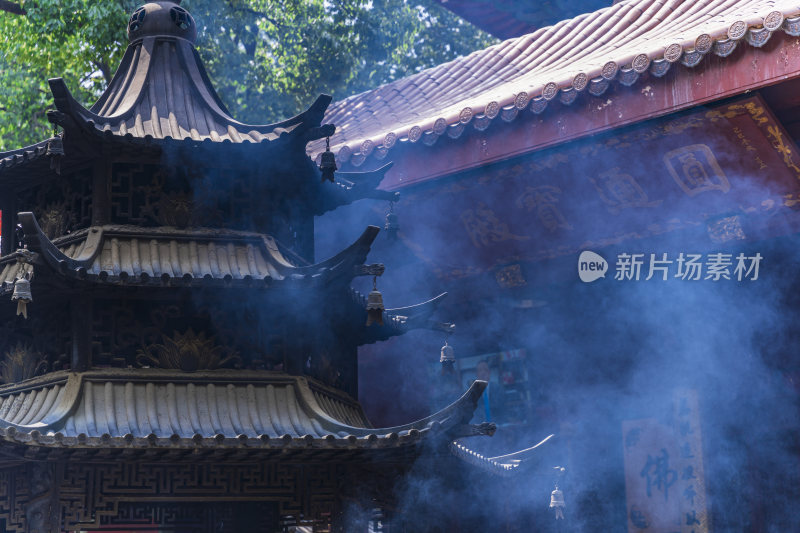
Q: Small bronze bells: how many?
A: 7